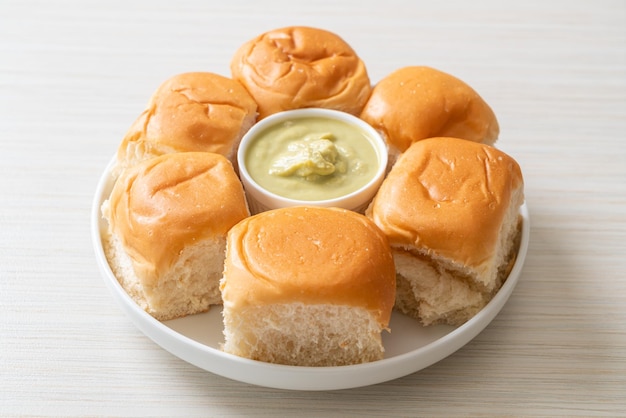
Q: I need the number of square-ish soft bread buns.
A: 6